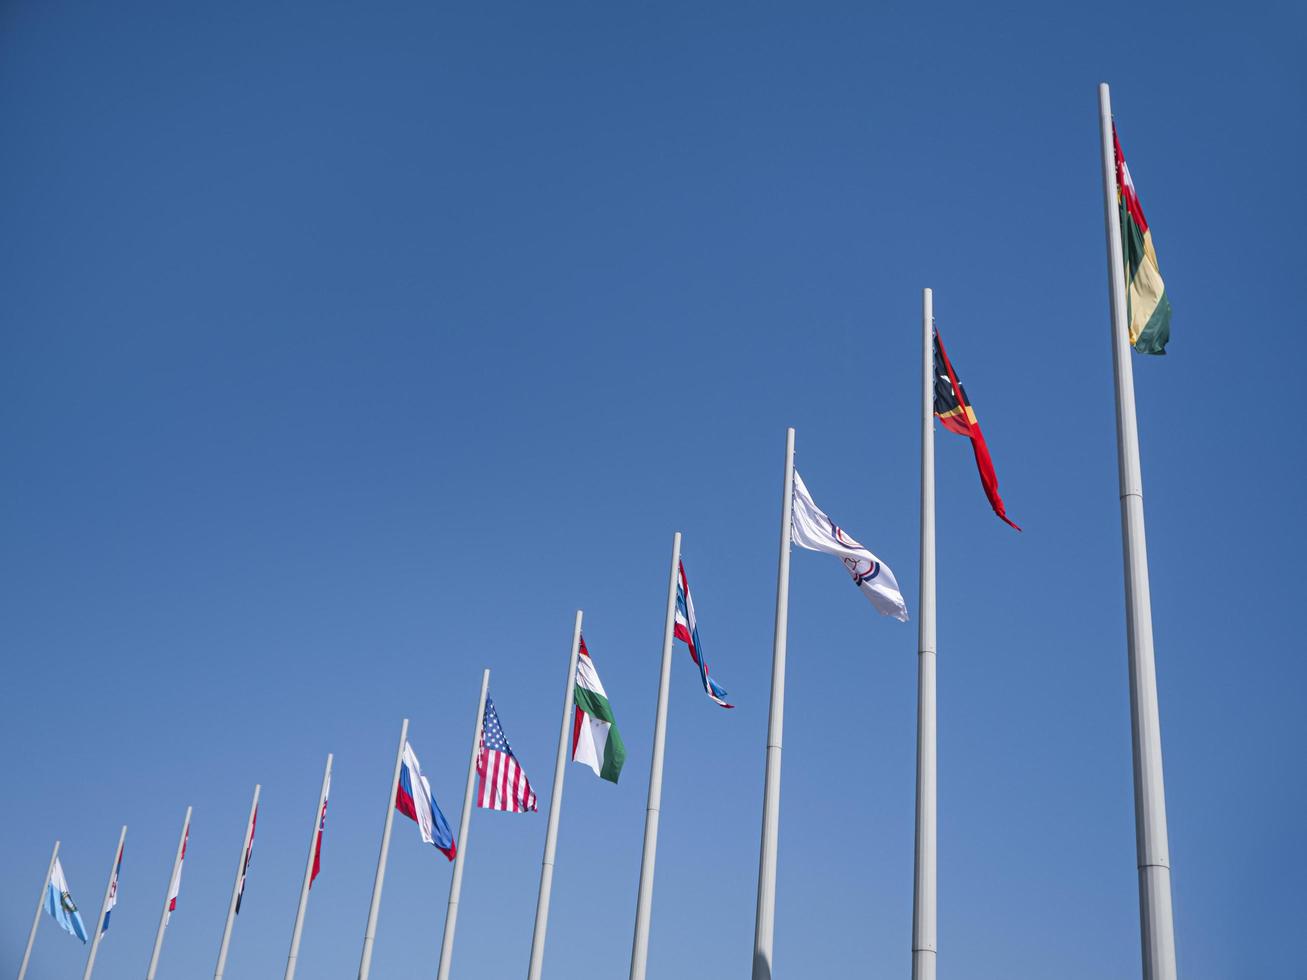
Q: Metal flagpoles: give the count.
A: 12